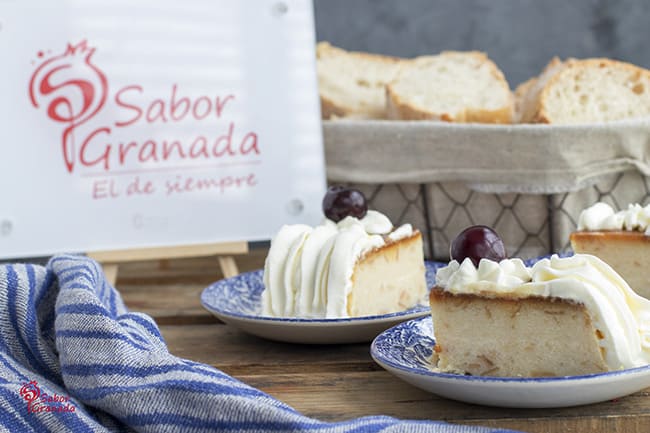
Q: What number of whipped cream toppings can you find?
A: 3